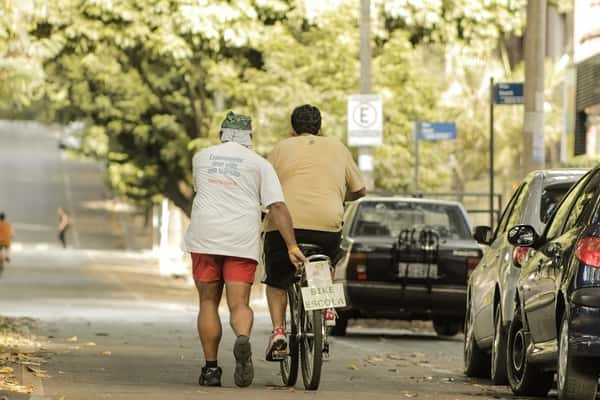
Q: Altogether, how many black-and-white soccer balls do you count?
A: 0